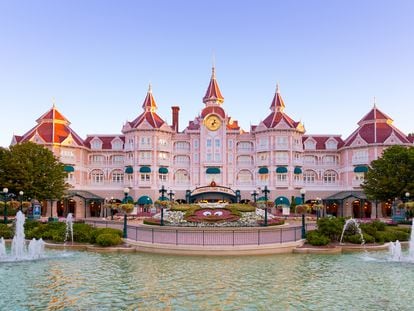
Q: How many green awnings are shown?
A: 15